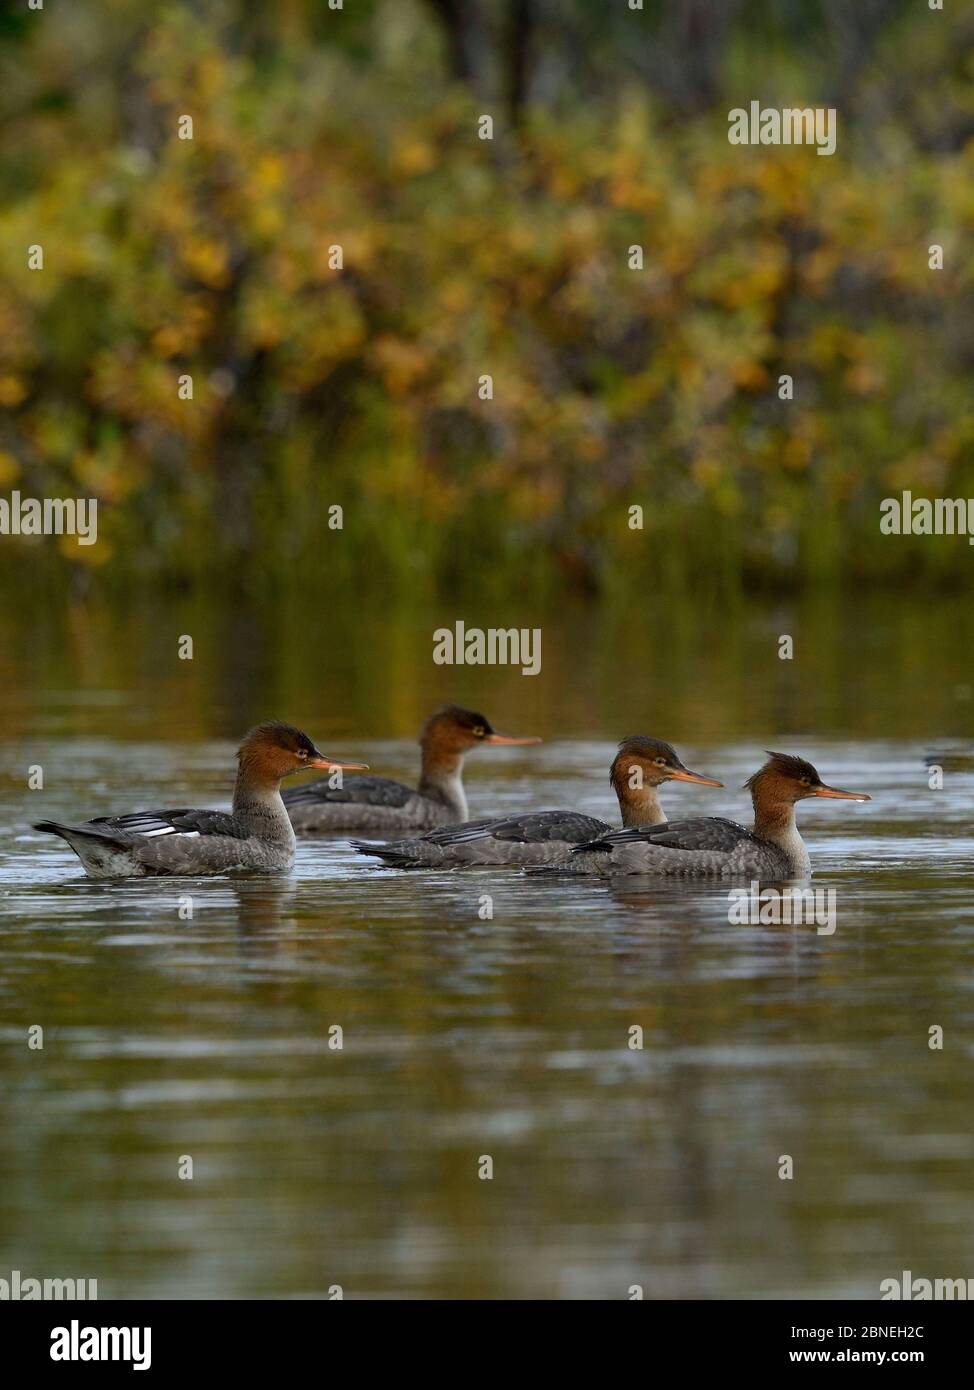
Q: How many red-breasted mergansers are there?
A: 4